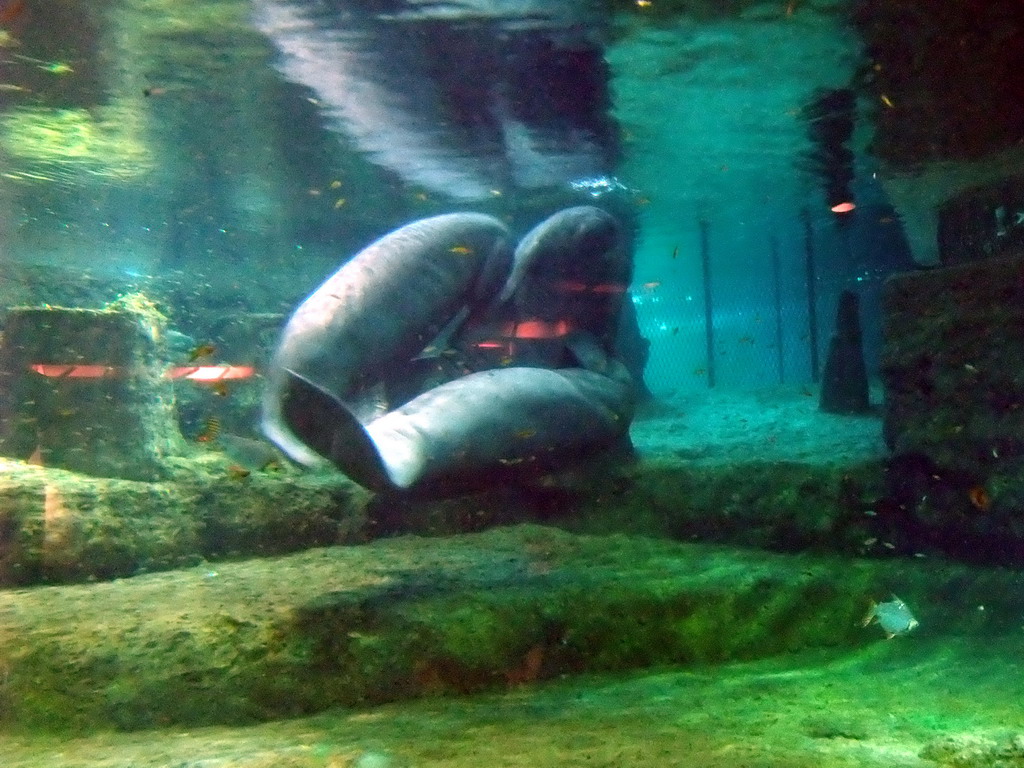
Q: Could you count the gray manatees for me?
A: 3